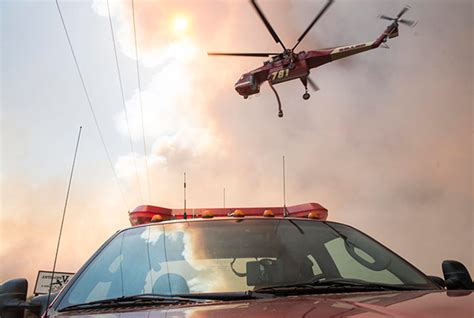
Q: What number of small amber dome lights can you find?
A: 5